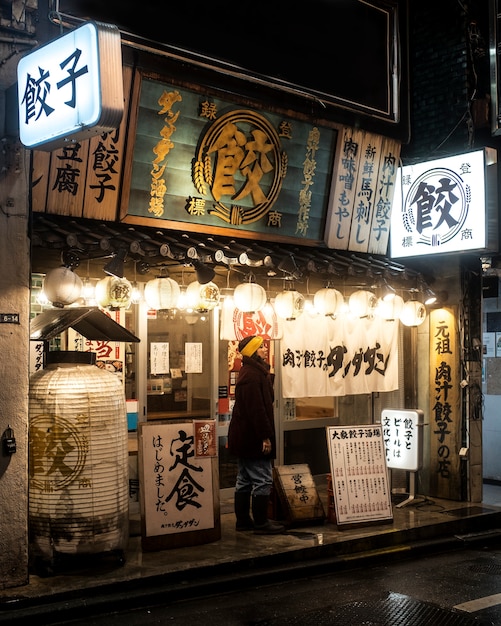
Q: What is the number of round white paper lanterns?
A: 10